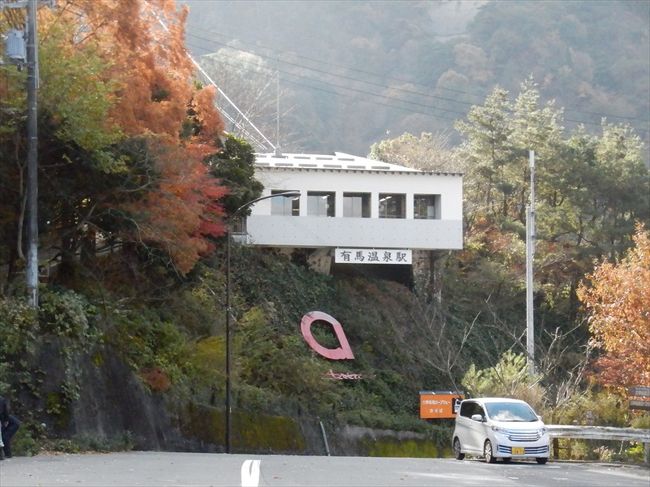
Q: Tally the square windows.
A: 5